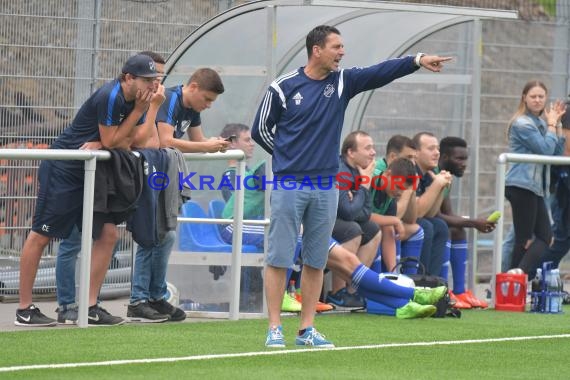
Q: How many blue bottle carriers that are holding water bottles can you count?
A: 1